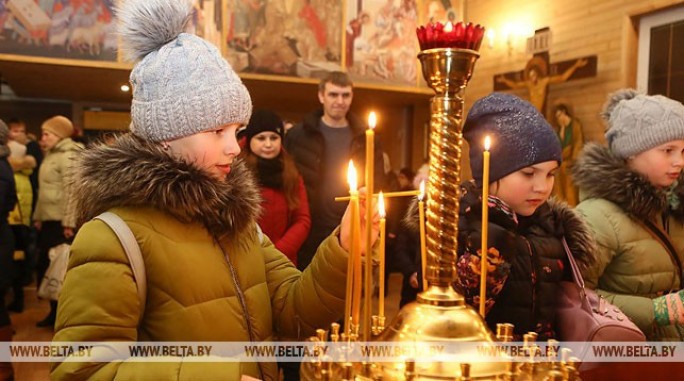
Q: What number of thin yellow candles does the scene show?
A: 7